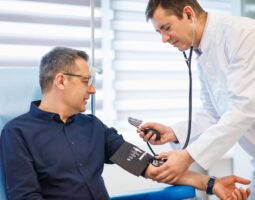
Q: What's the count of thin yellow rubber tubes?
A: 0